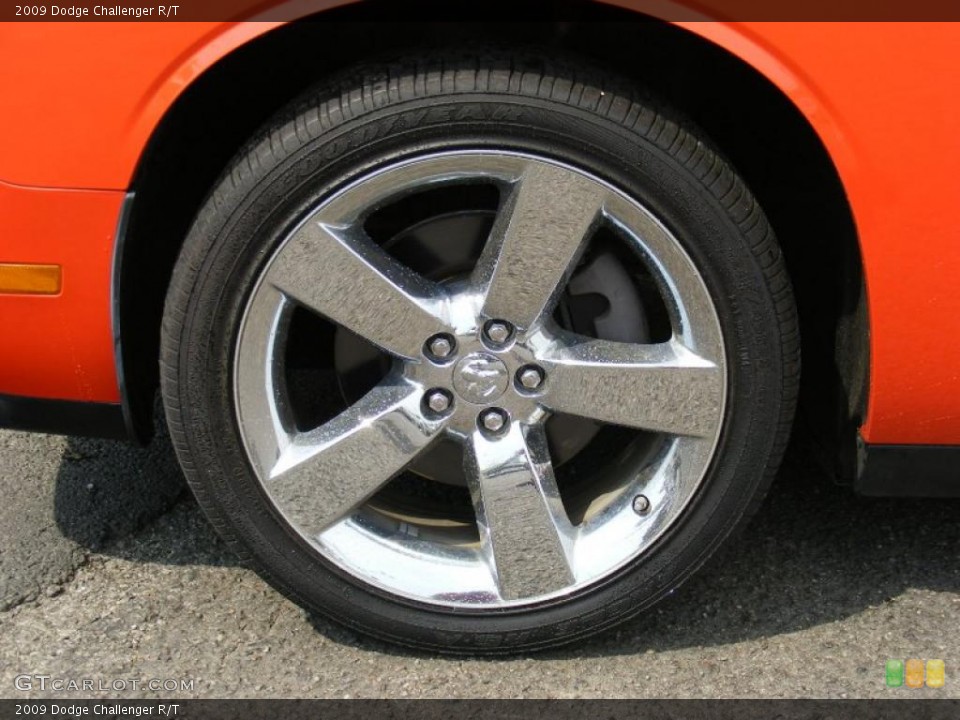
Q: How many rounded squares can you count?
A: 3